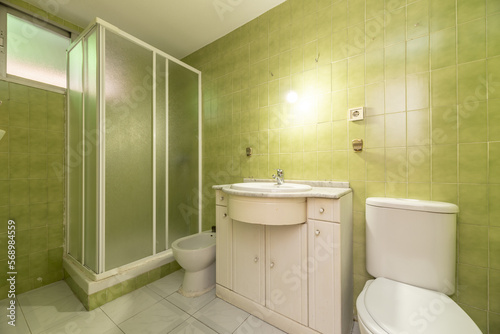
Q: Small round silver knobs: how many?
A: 6